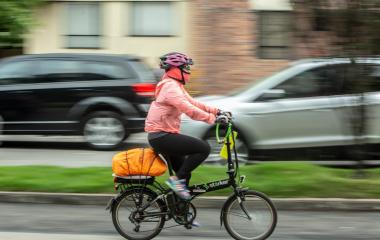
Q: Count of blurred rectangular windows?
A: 3